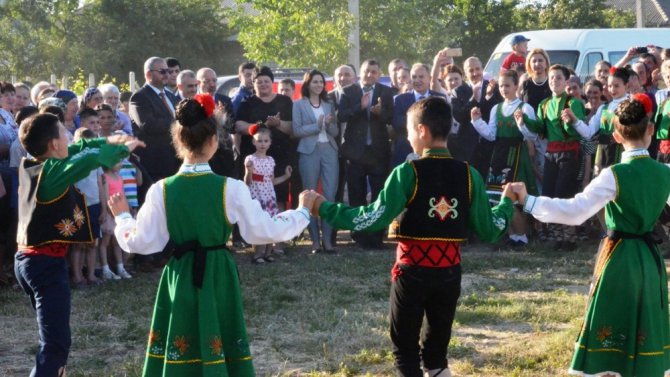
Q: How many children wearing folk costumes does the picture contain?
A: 8